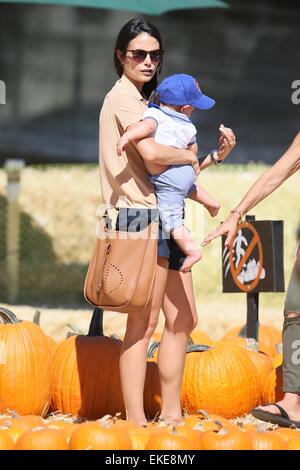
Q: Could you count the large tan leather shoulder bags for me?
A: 1